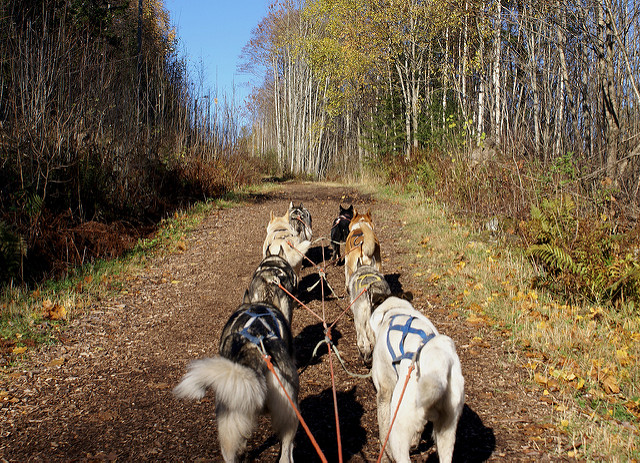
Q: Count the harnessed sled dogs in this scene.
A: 8